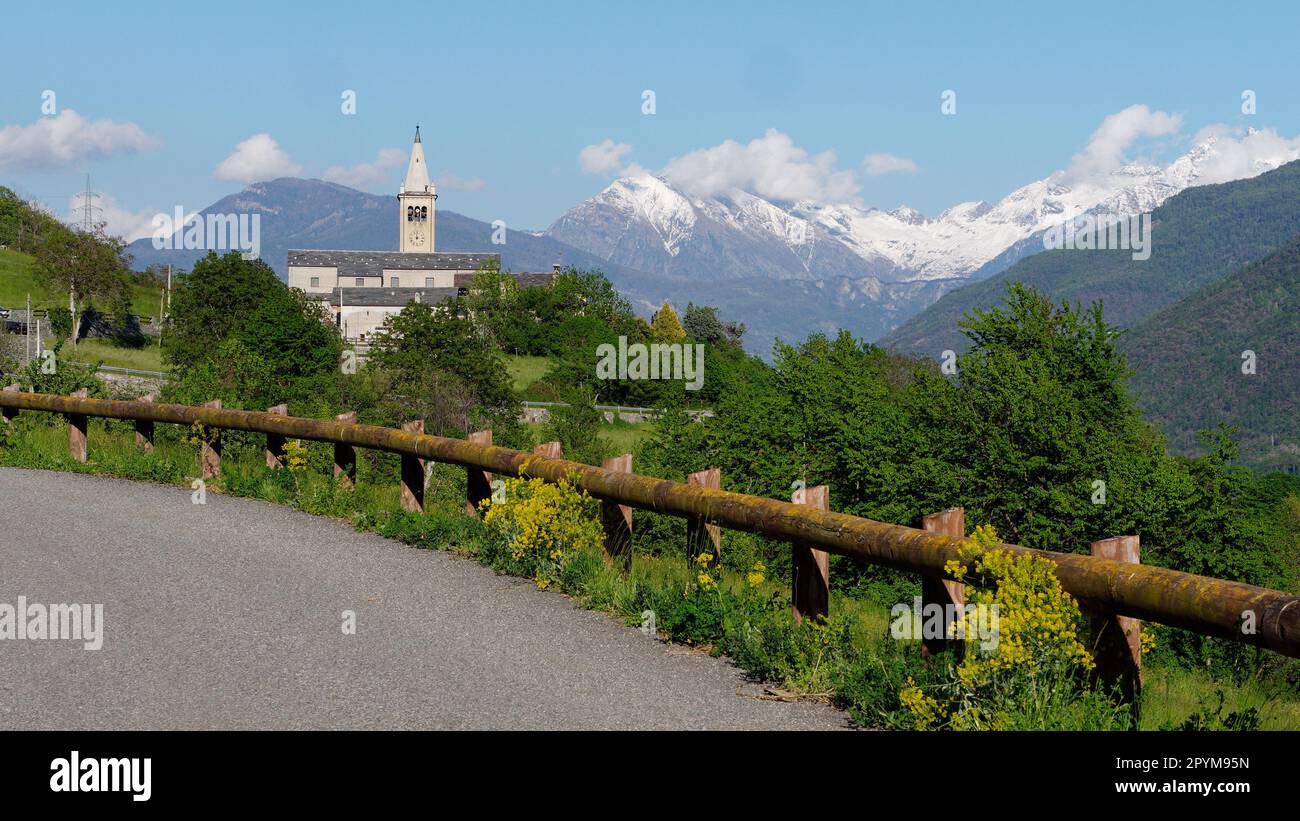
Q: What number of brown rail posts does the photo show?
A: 14